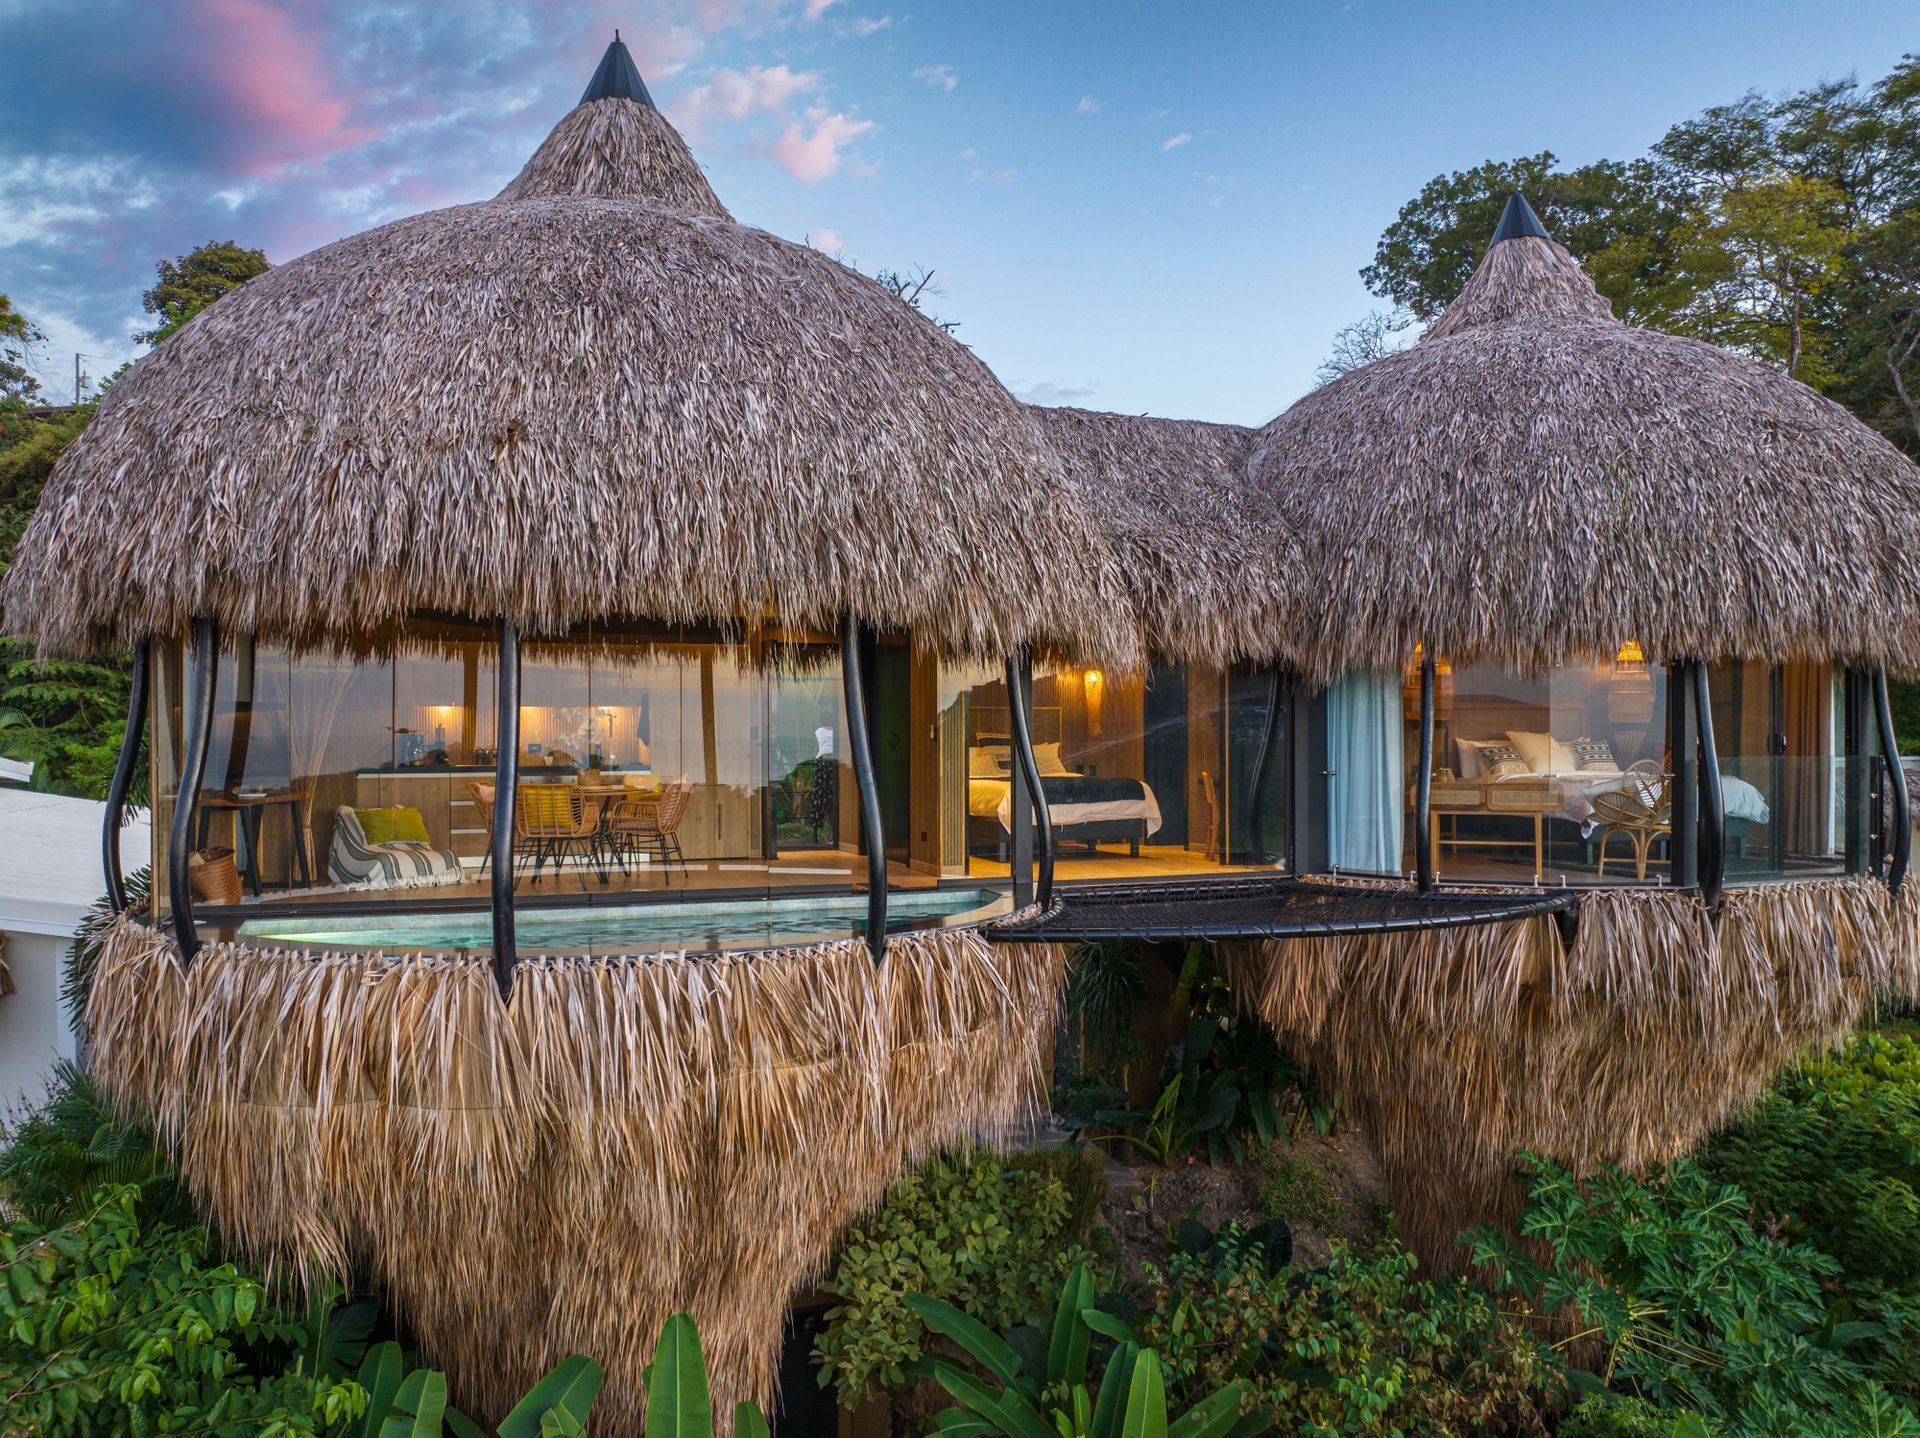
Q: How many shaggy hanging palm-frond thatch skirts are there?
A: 2